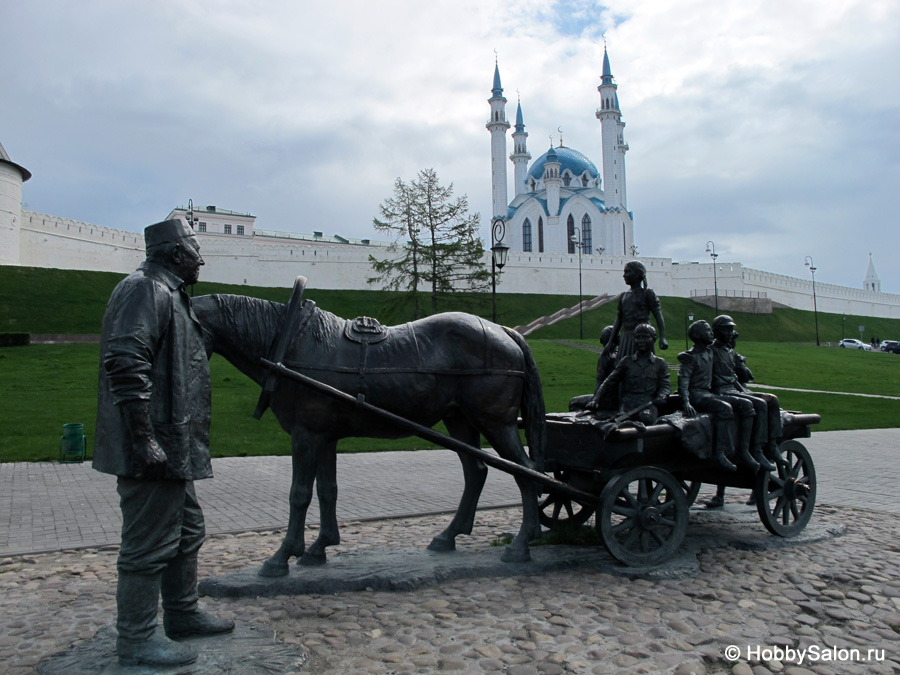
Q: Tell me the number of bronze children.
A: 6